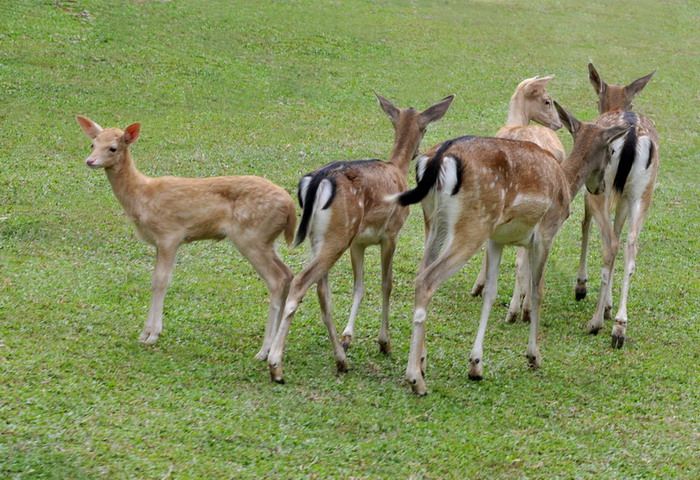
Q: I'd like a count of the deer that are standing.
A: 5